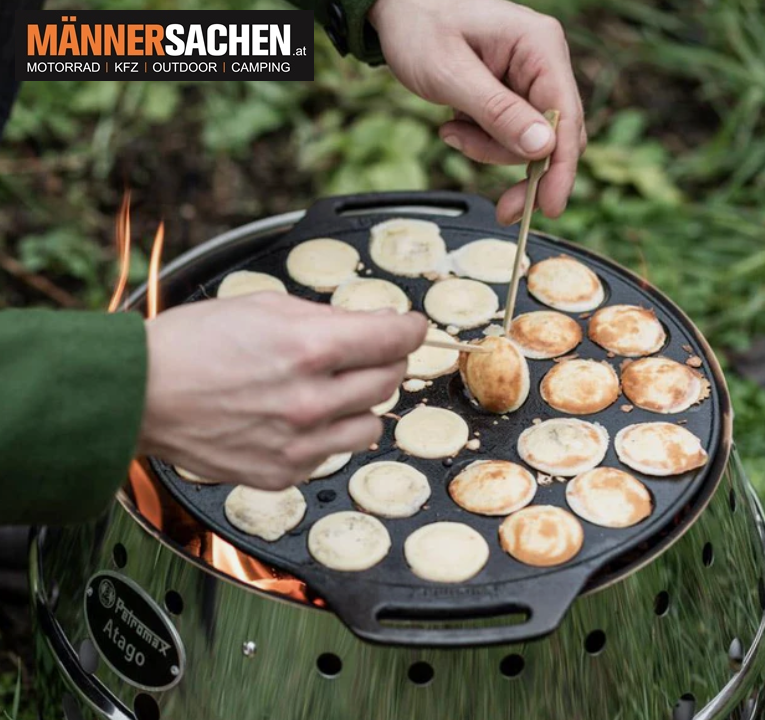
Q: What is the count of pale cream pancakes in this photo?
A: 15